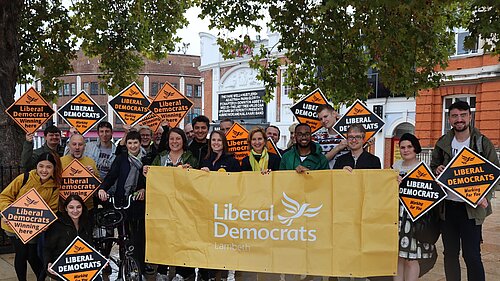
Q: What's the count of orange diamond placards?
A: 14